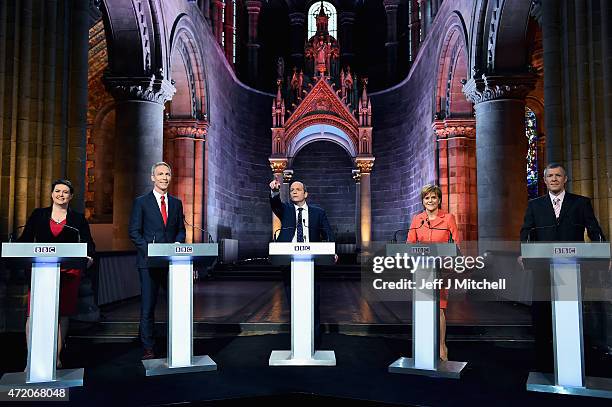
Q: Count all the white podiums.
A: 5